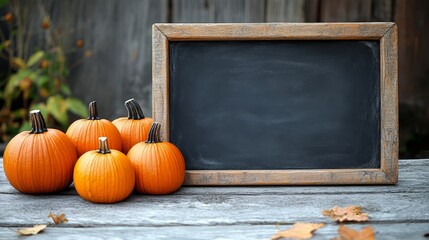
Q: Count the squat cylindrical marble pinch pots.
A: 0